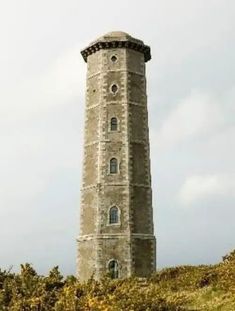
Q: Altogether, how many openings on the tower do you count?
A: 6